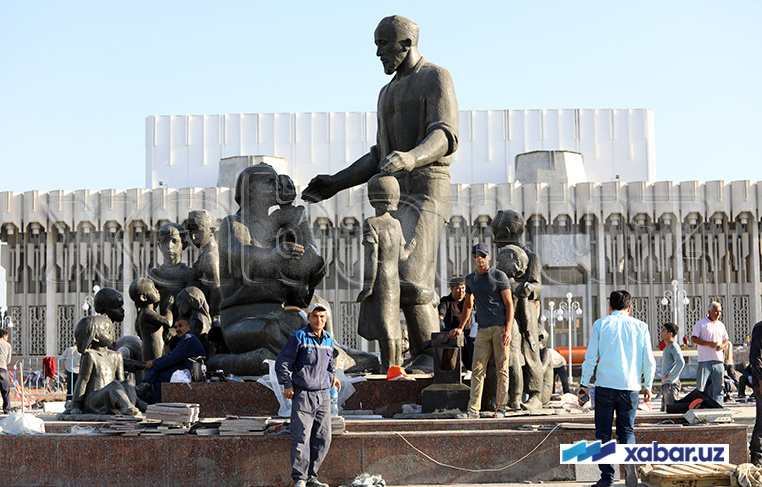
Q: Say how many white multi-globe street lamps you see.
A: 5